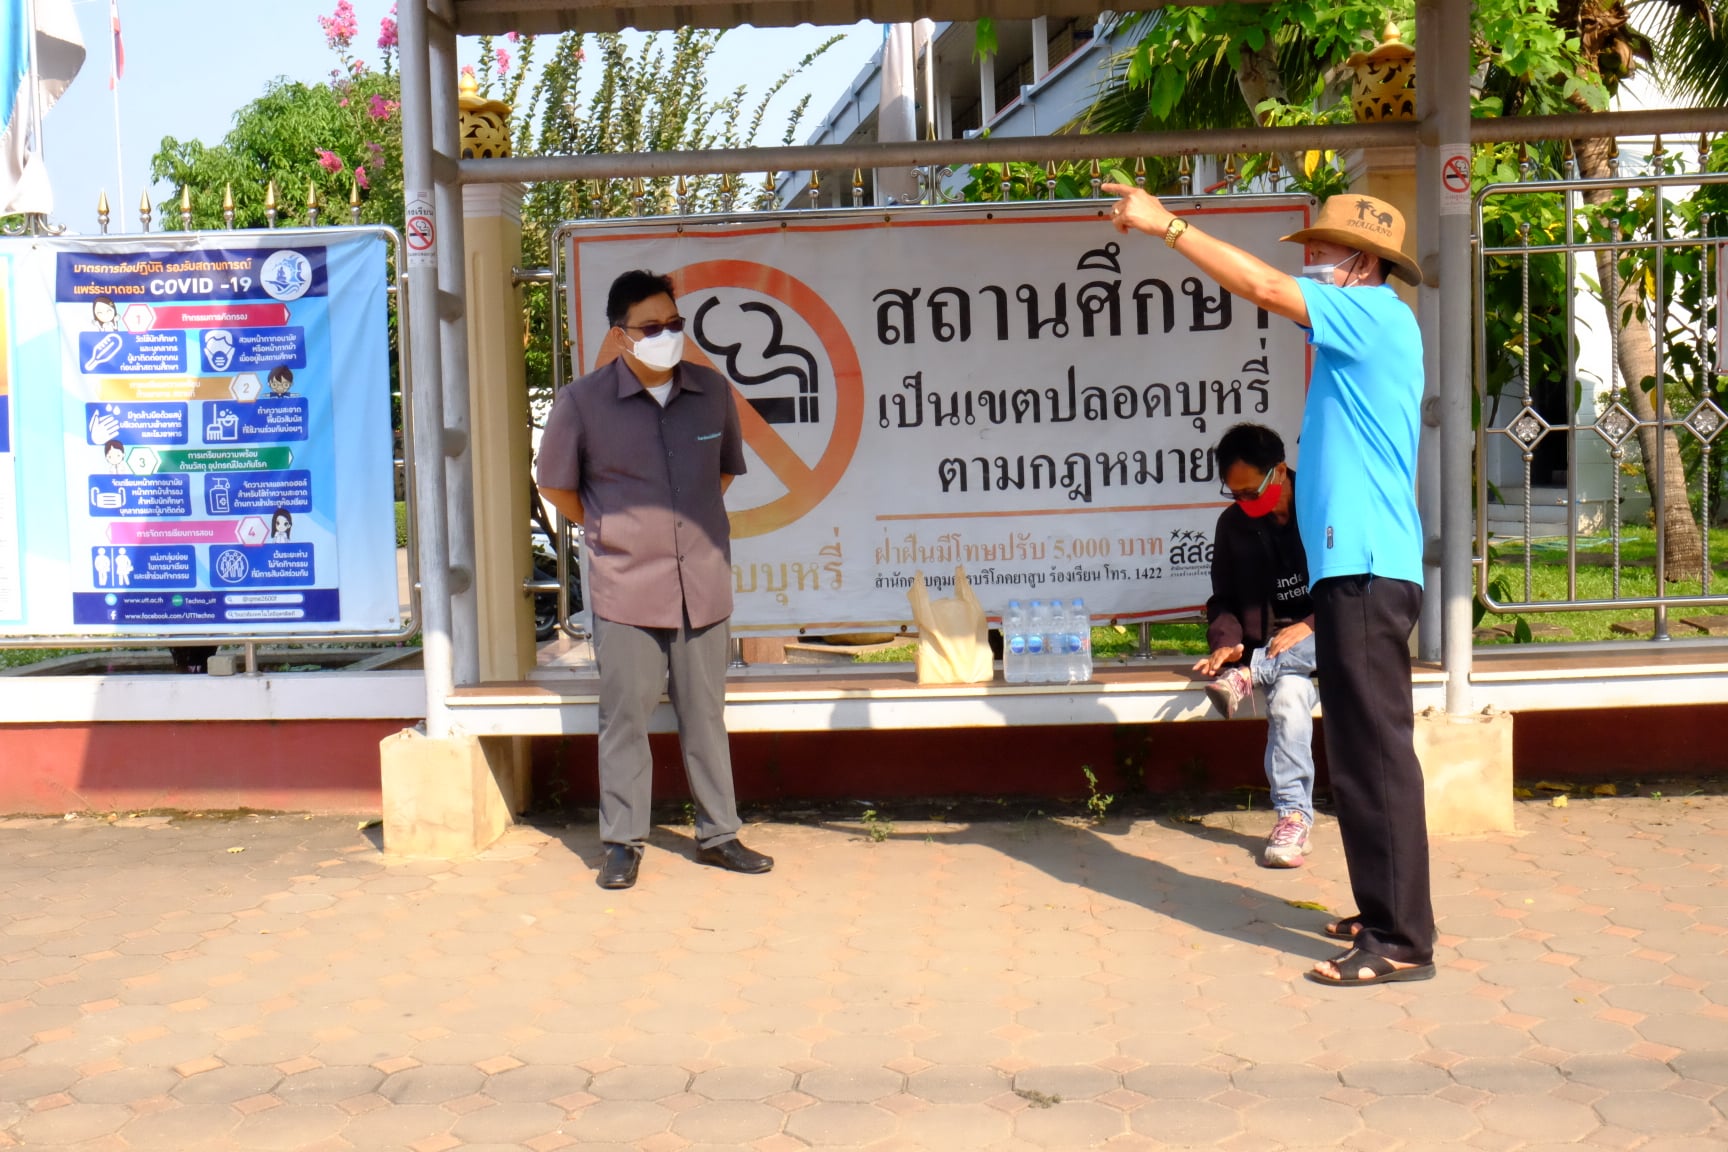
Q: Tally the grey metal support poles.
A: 4